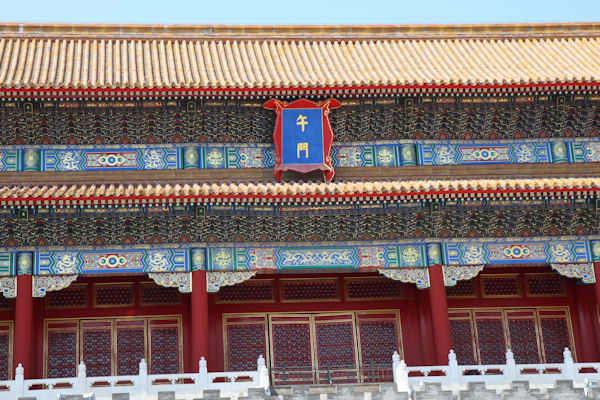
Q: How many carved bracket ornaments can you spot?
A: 7